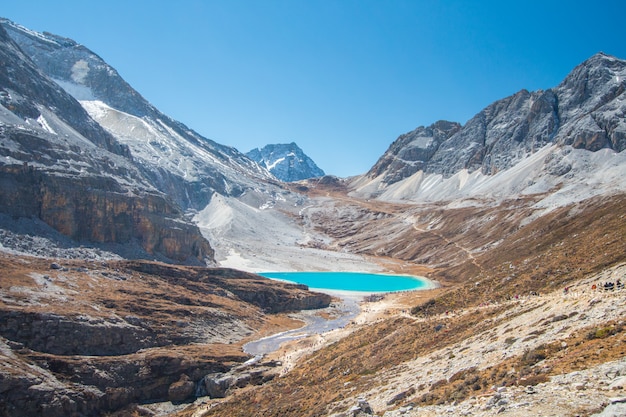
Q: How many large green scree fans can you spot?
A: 0